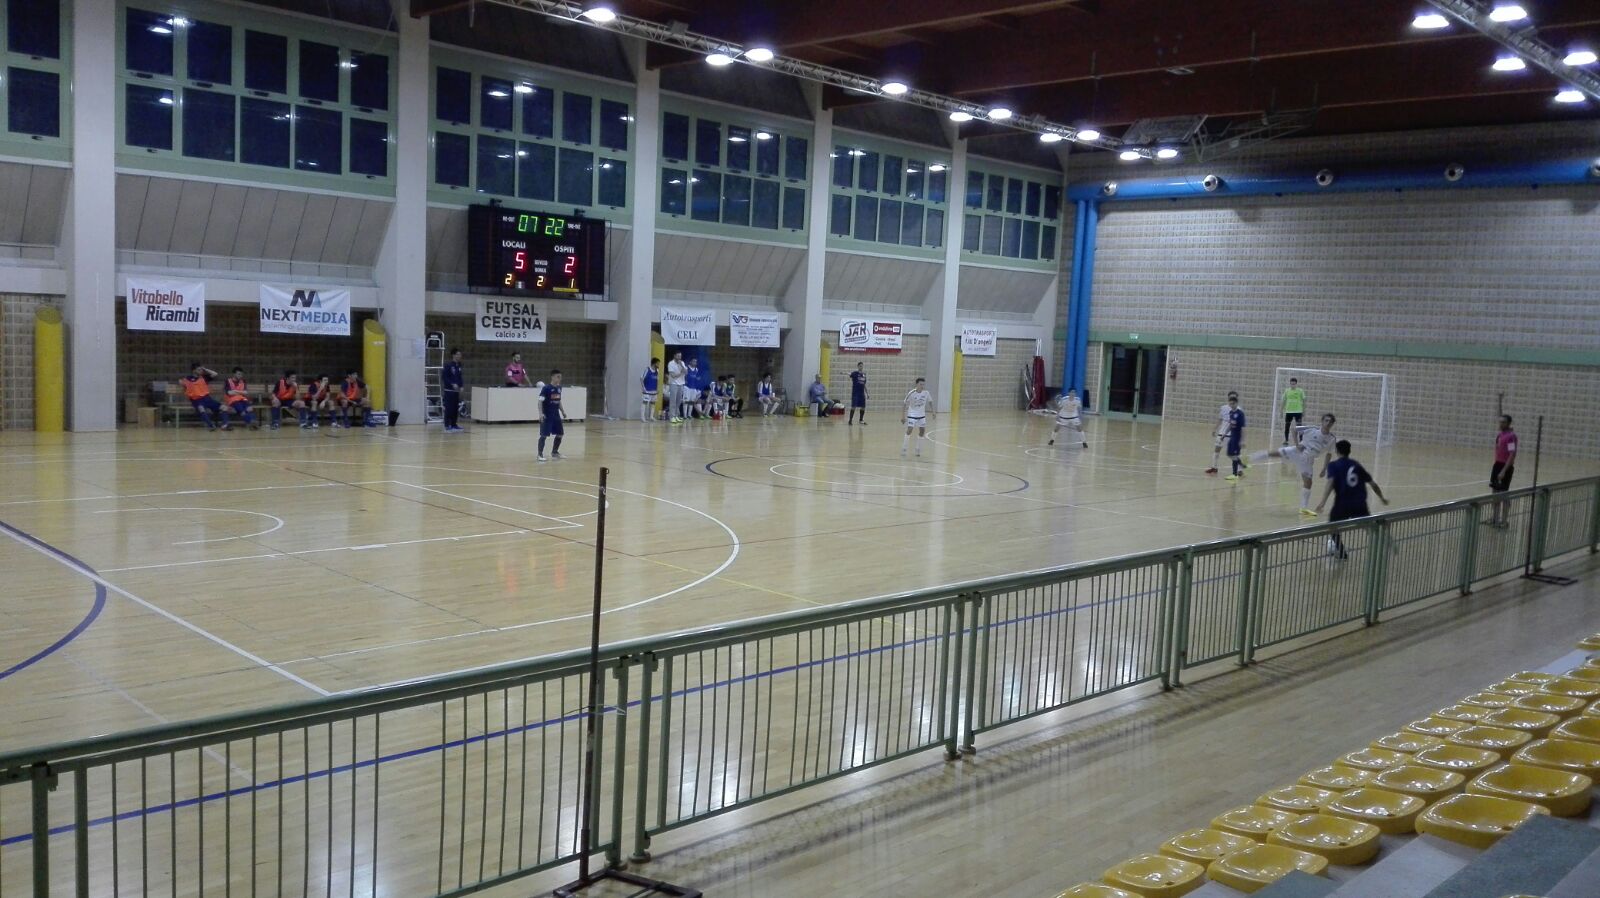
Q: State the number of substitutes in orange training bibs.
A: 5